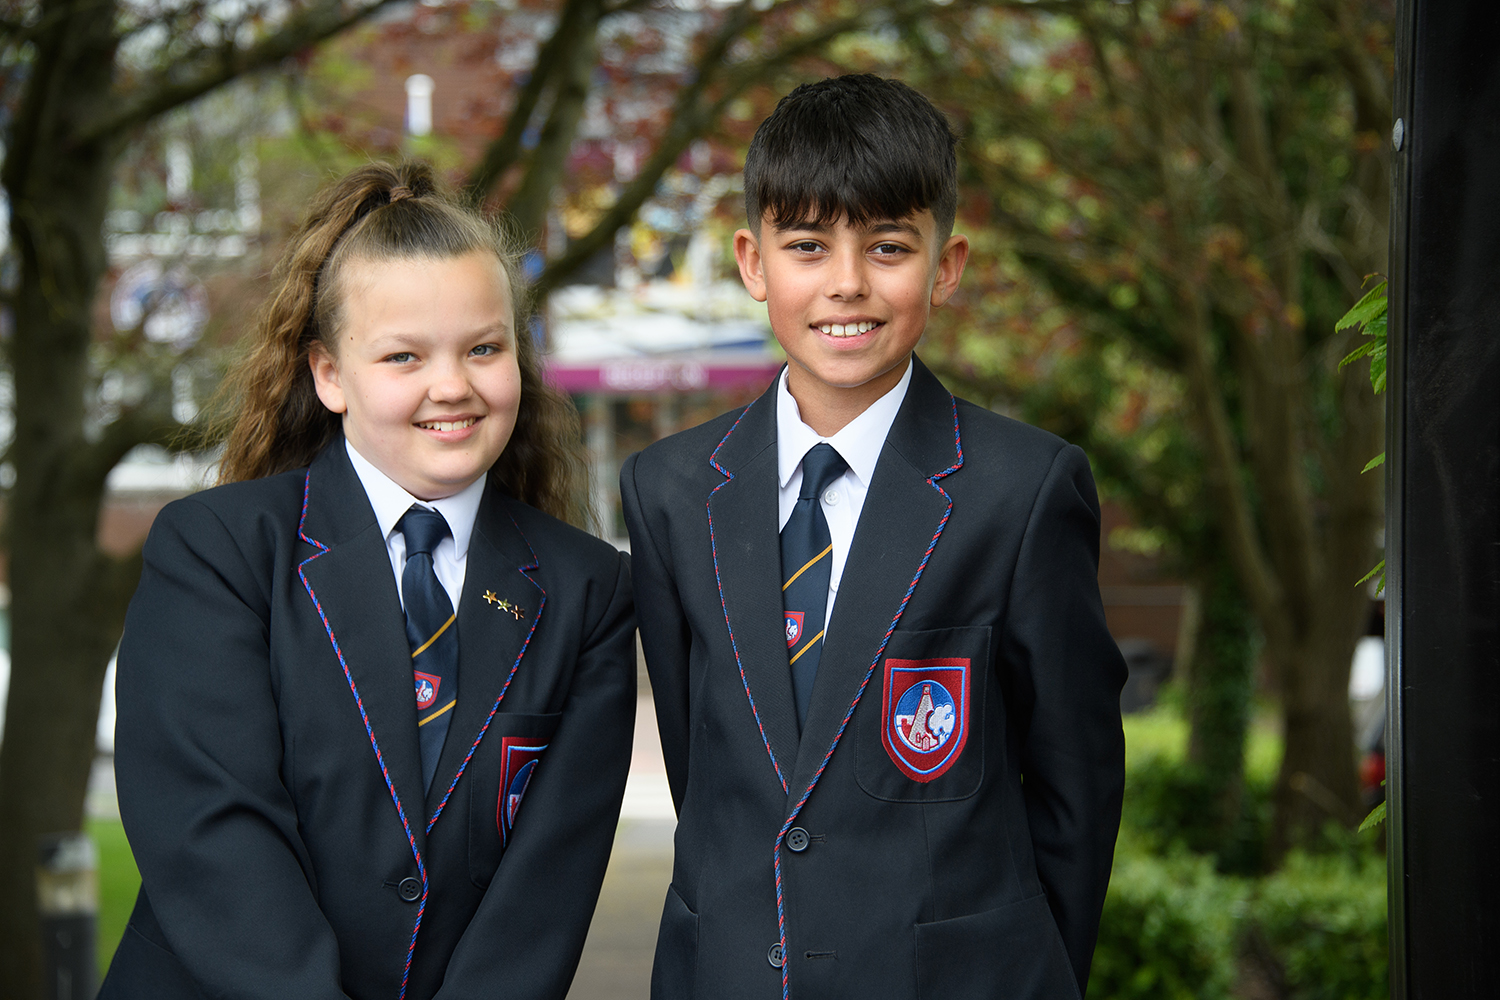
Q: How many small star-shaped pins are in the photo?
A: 3